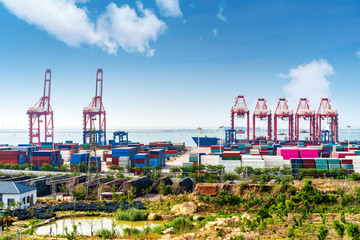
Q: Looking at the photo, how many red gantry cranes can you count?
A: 7